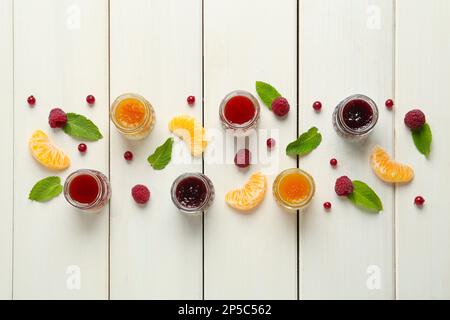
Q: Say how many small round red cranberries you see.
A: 11